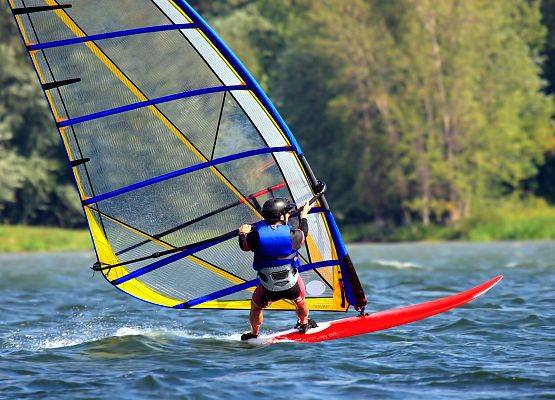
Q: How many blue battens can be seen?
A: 5